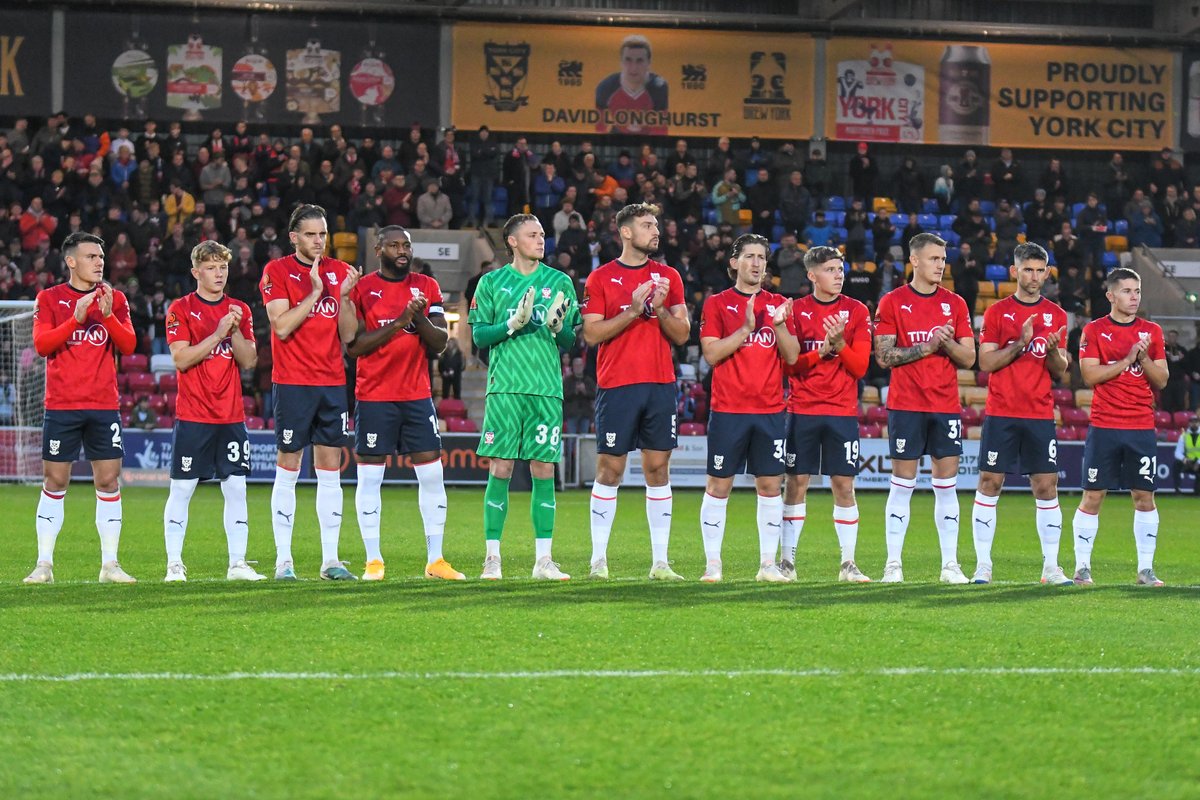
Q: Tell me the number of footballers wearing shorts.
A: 11